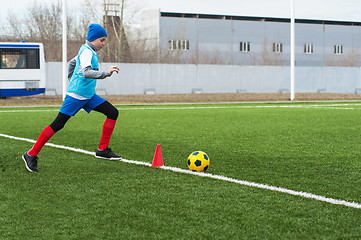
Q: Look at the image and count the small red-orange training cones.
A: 1